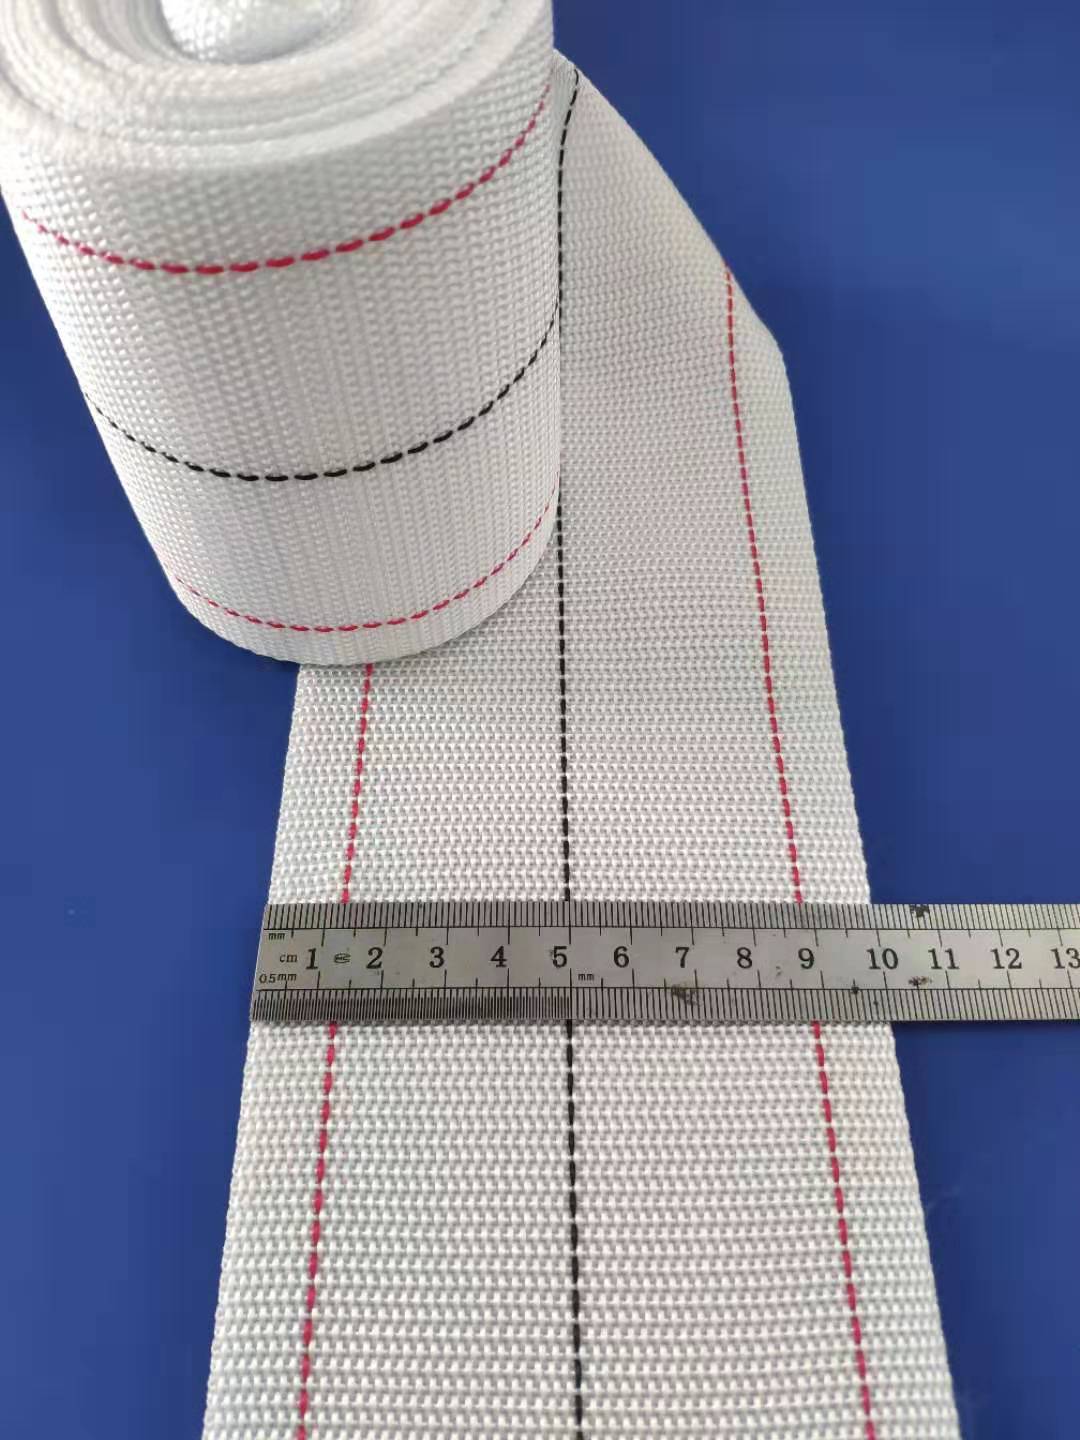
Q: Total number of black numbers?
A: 13